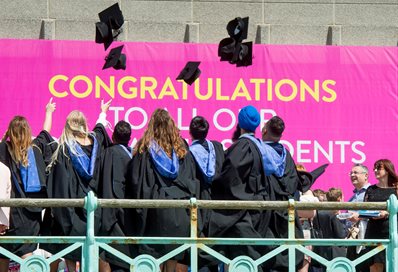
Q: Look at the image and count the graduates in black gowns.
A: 7